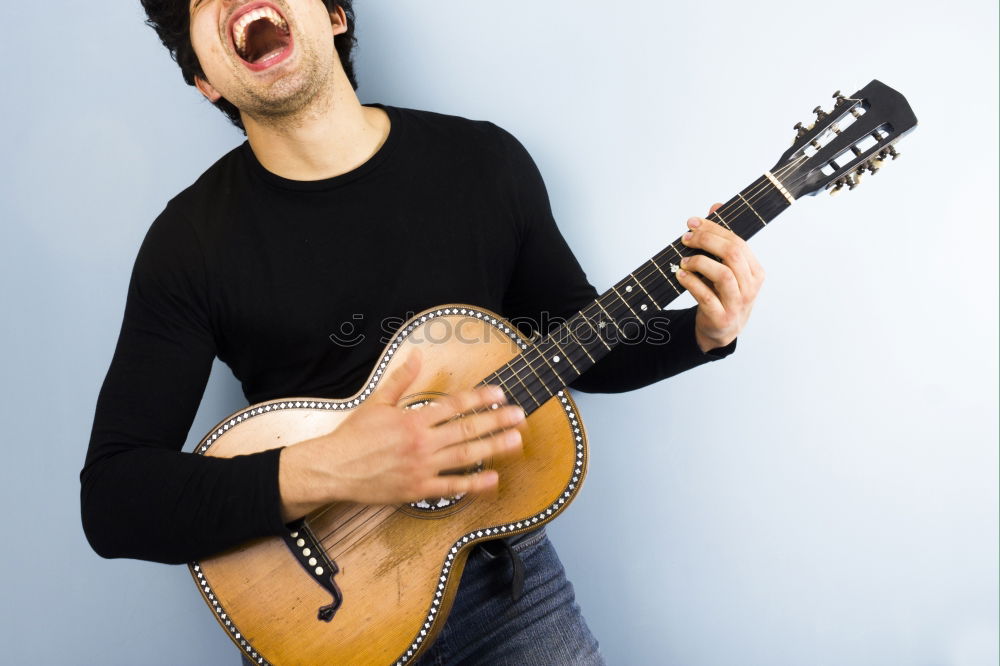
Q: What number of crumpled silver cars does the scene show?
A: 0